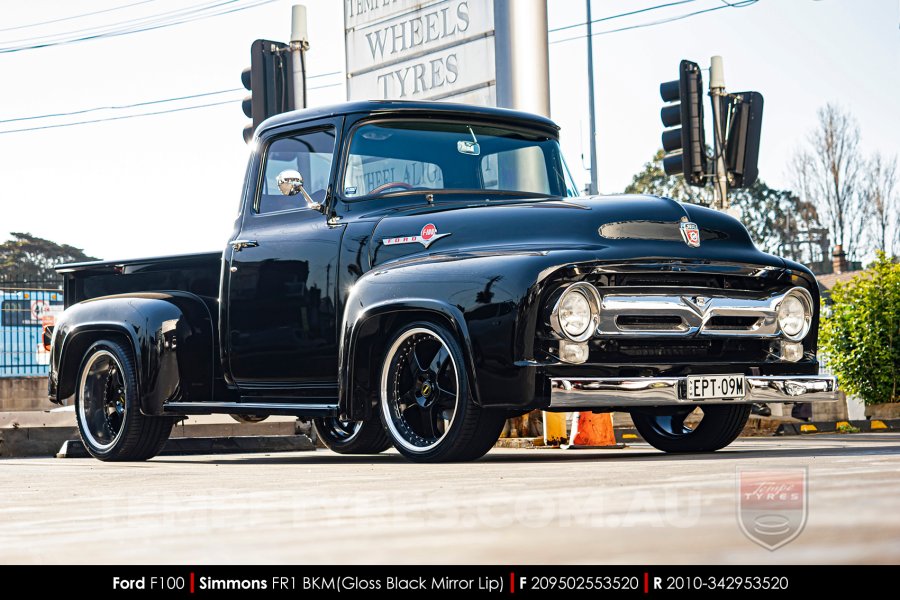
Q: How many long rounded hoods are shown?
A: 1